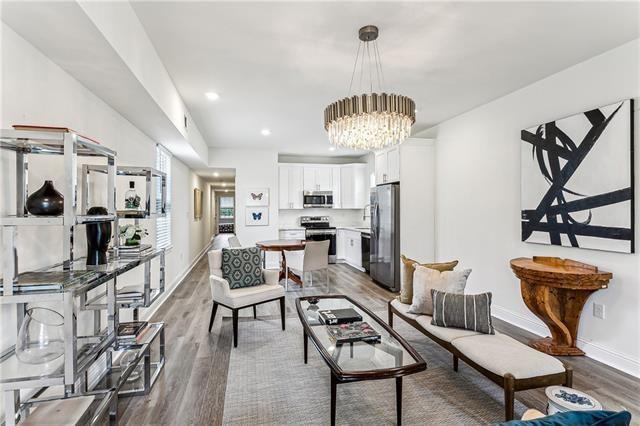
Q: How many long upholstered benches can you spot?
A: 1